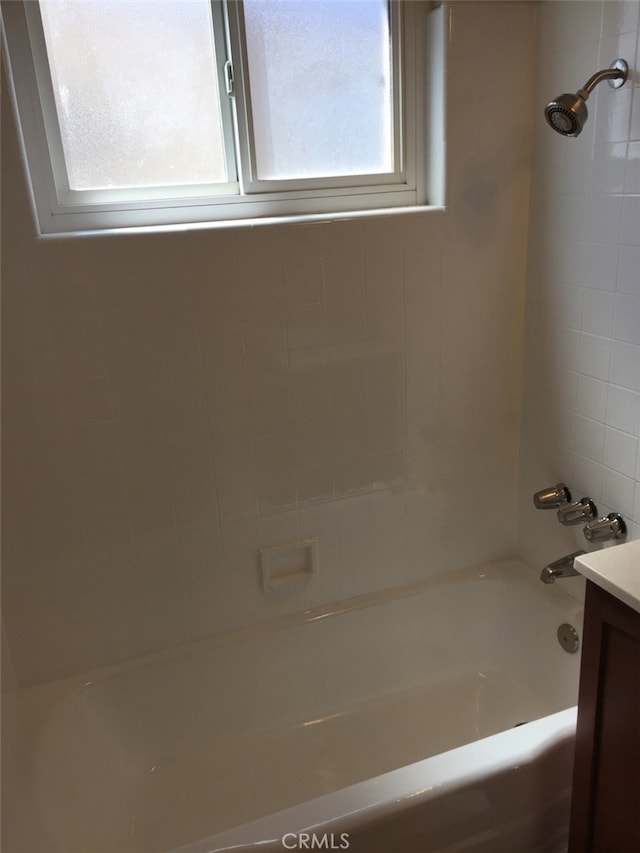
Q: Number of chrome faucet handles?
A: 3